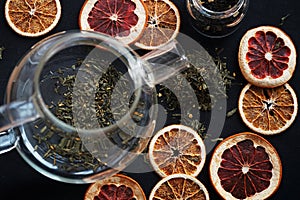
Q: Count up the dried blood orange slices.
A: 4